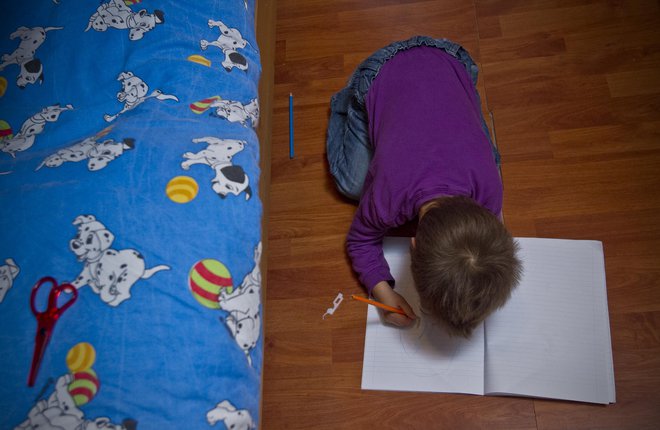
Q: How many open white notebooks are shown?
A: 1